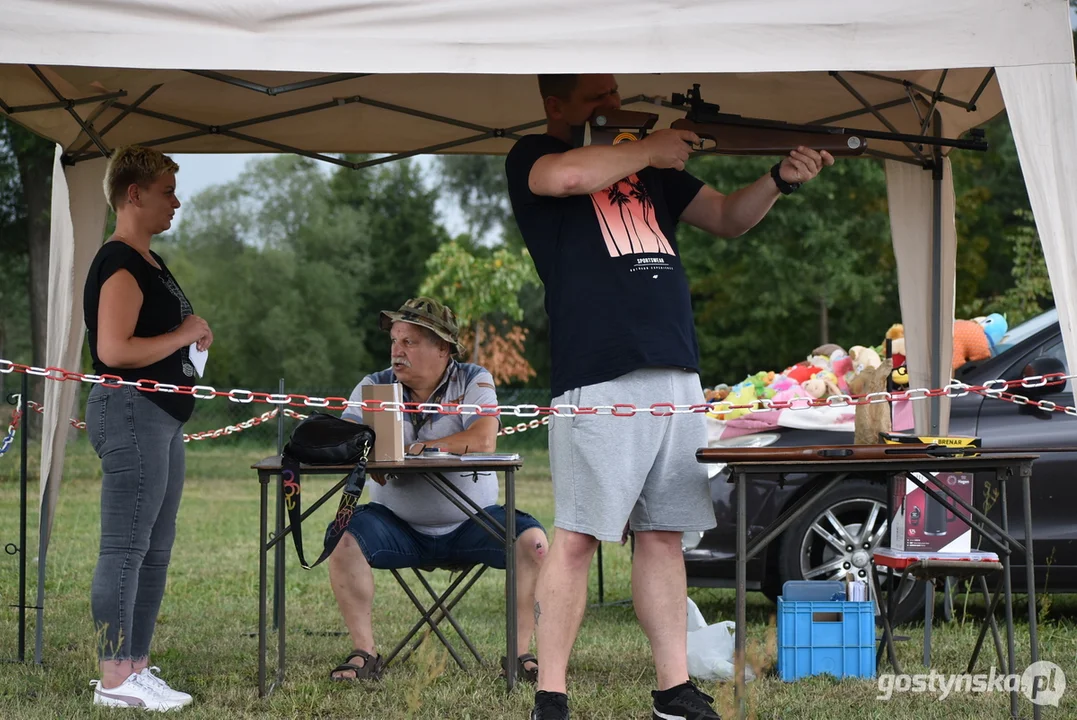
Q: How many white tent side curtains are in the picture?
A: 3